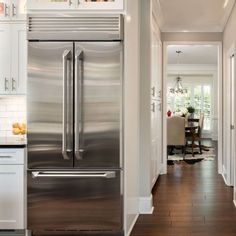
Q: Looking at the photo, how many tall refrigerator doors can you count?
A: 2